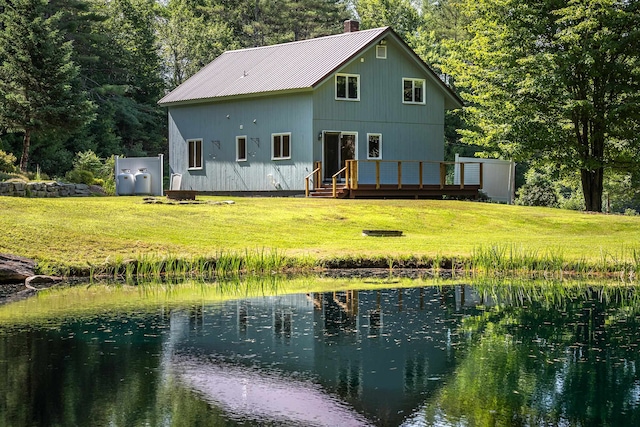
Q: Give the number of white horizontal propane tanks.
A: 0